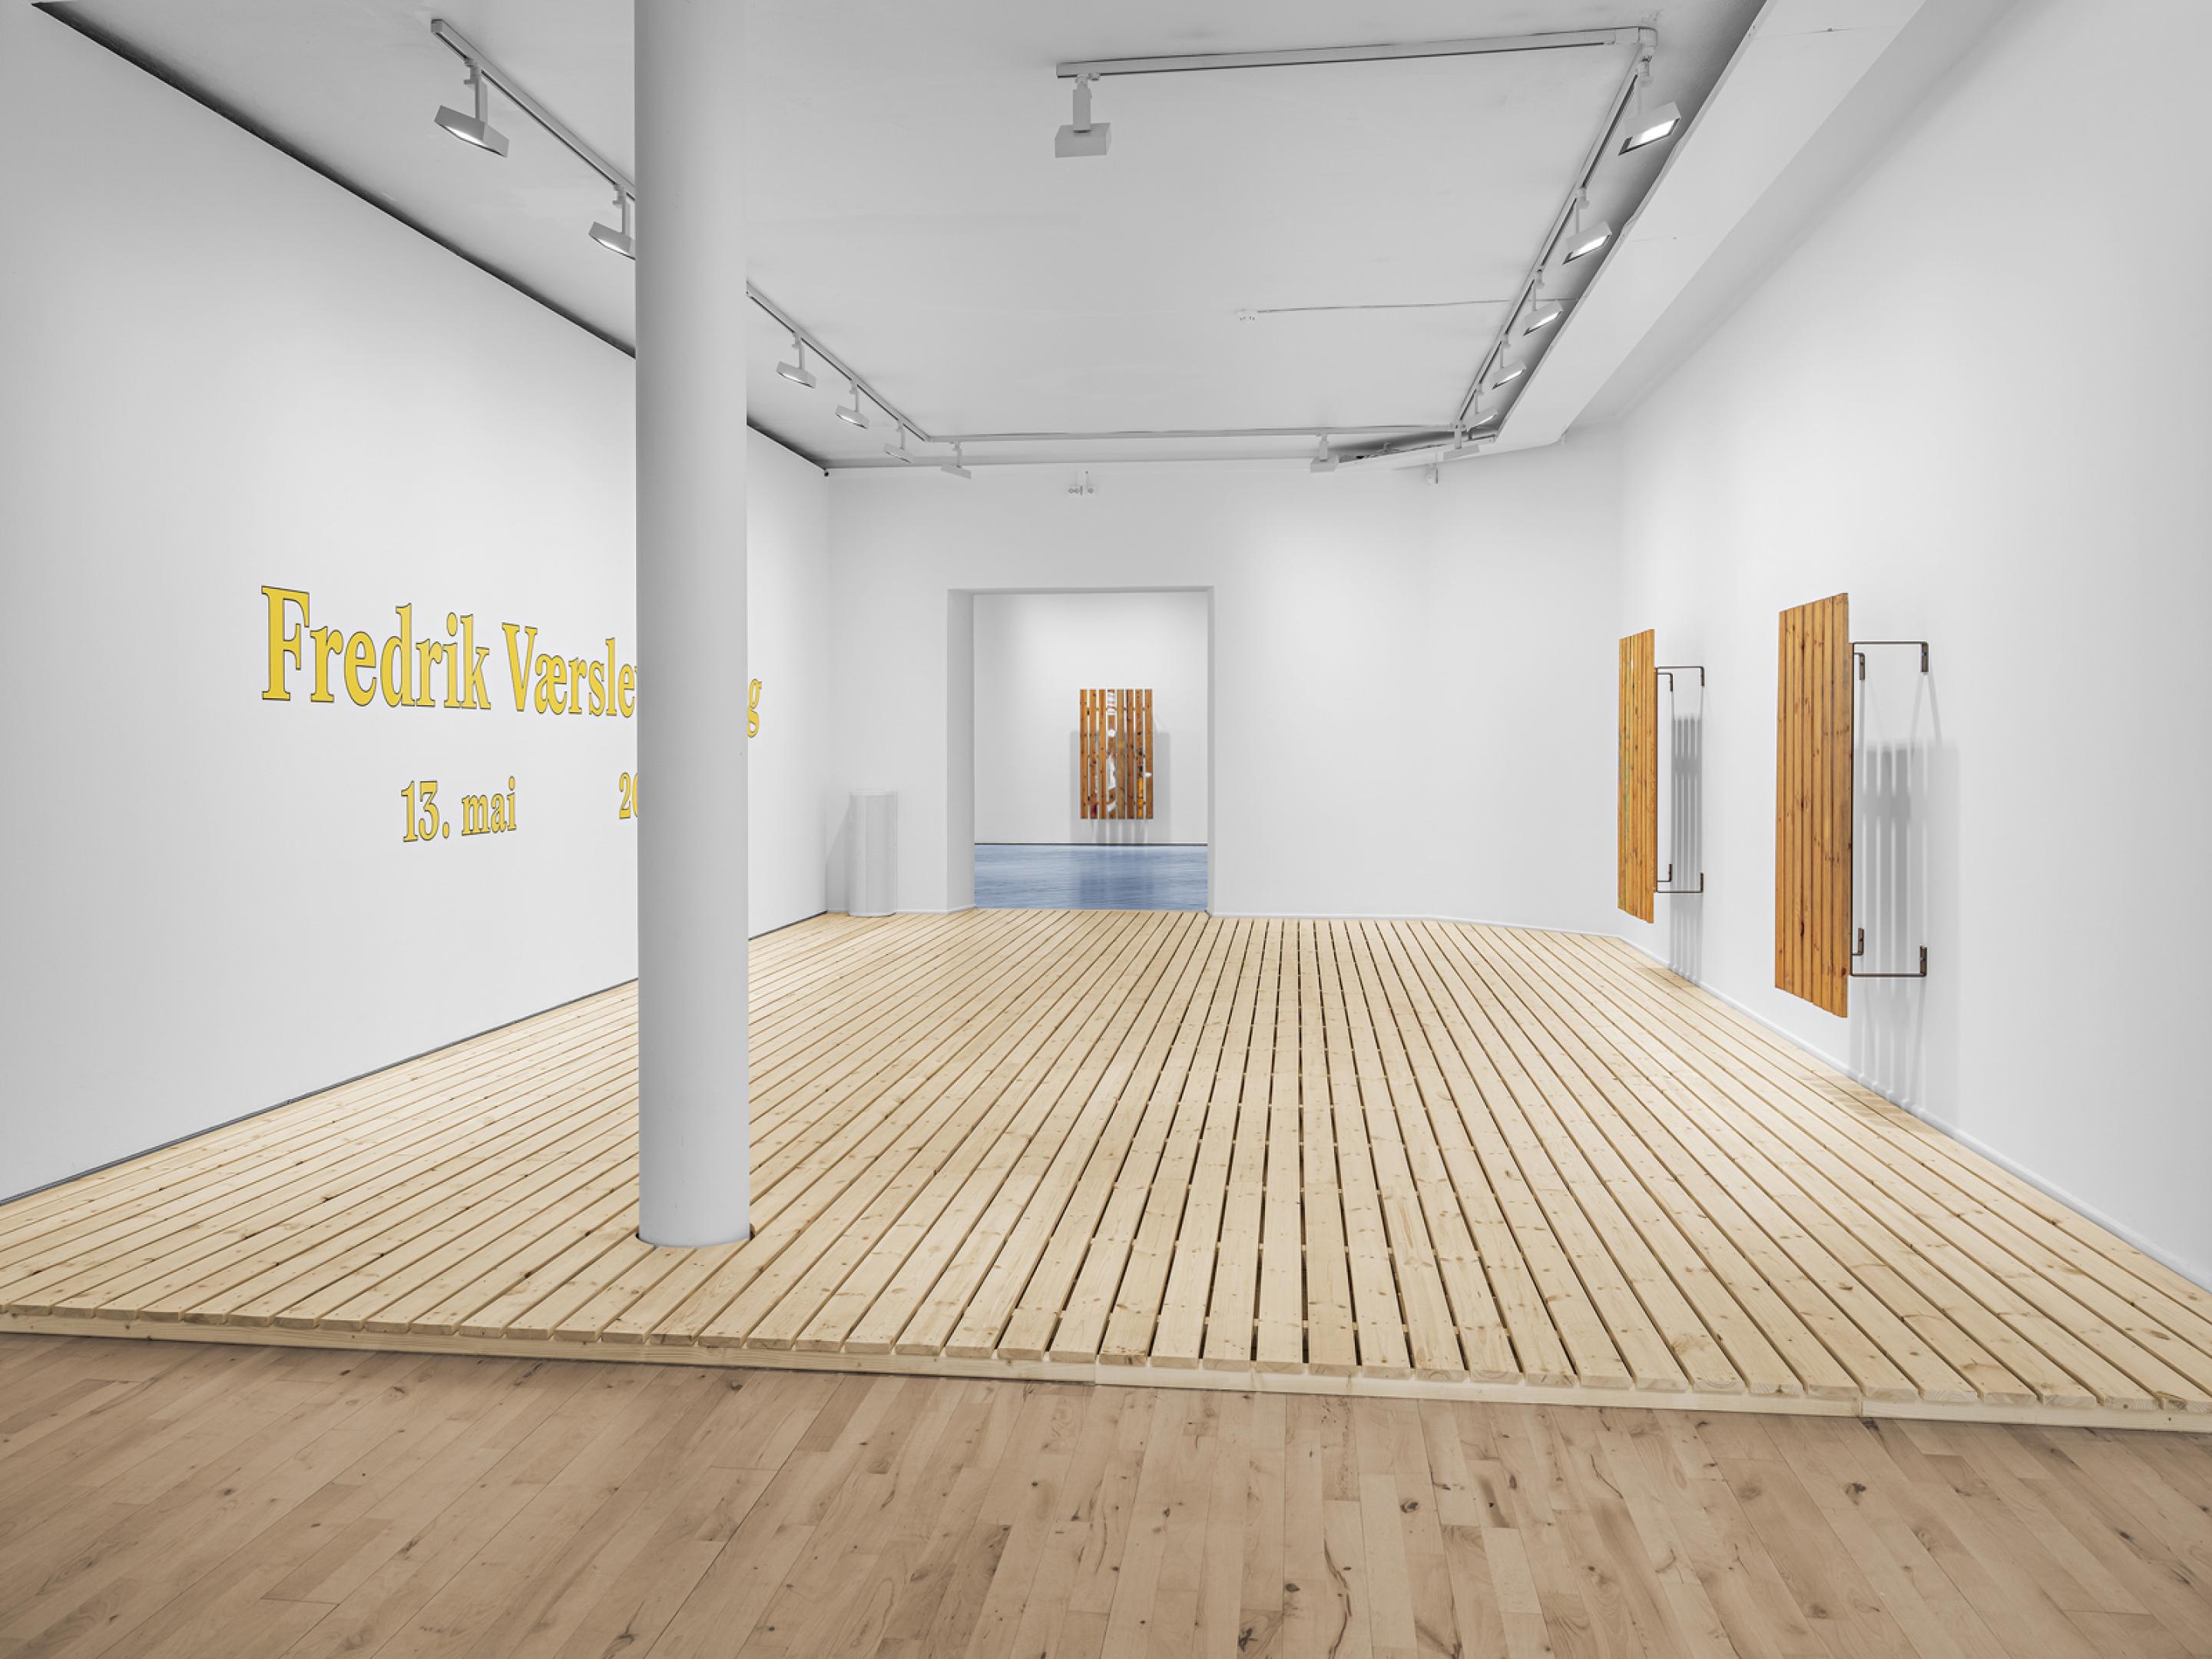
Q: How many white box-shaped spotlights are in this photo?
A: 14